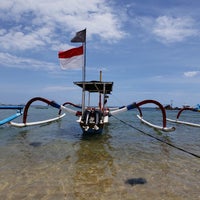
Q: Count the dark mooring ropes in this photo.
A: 1